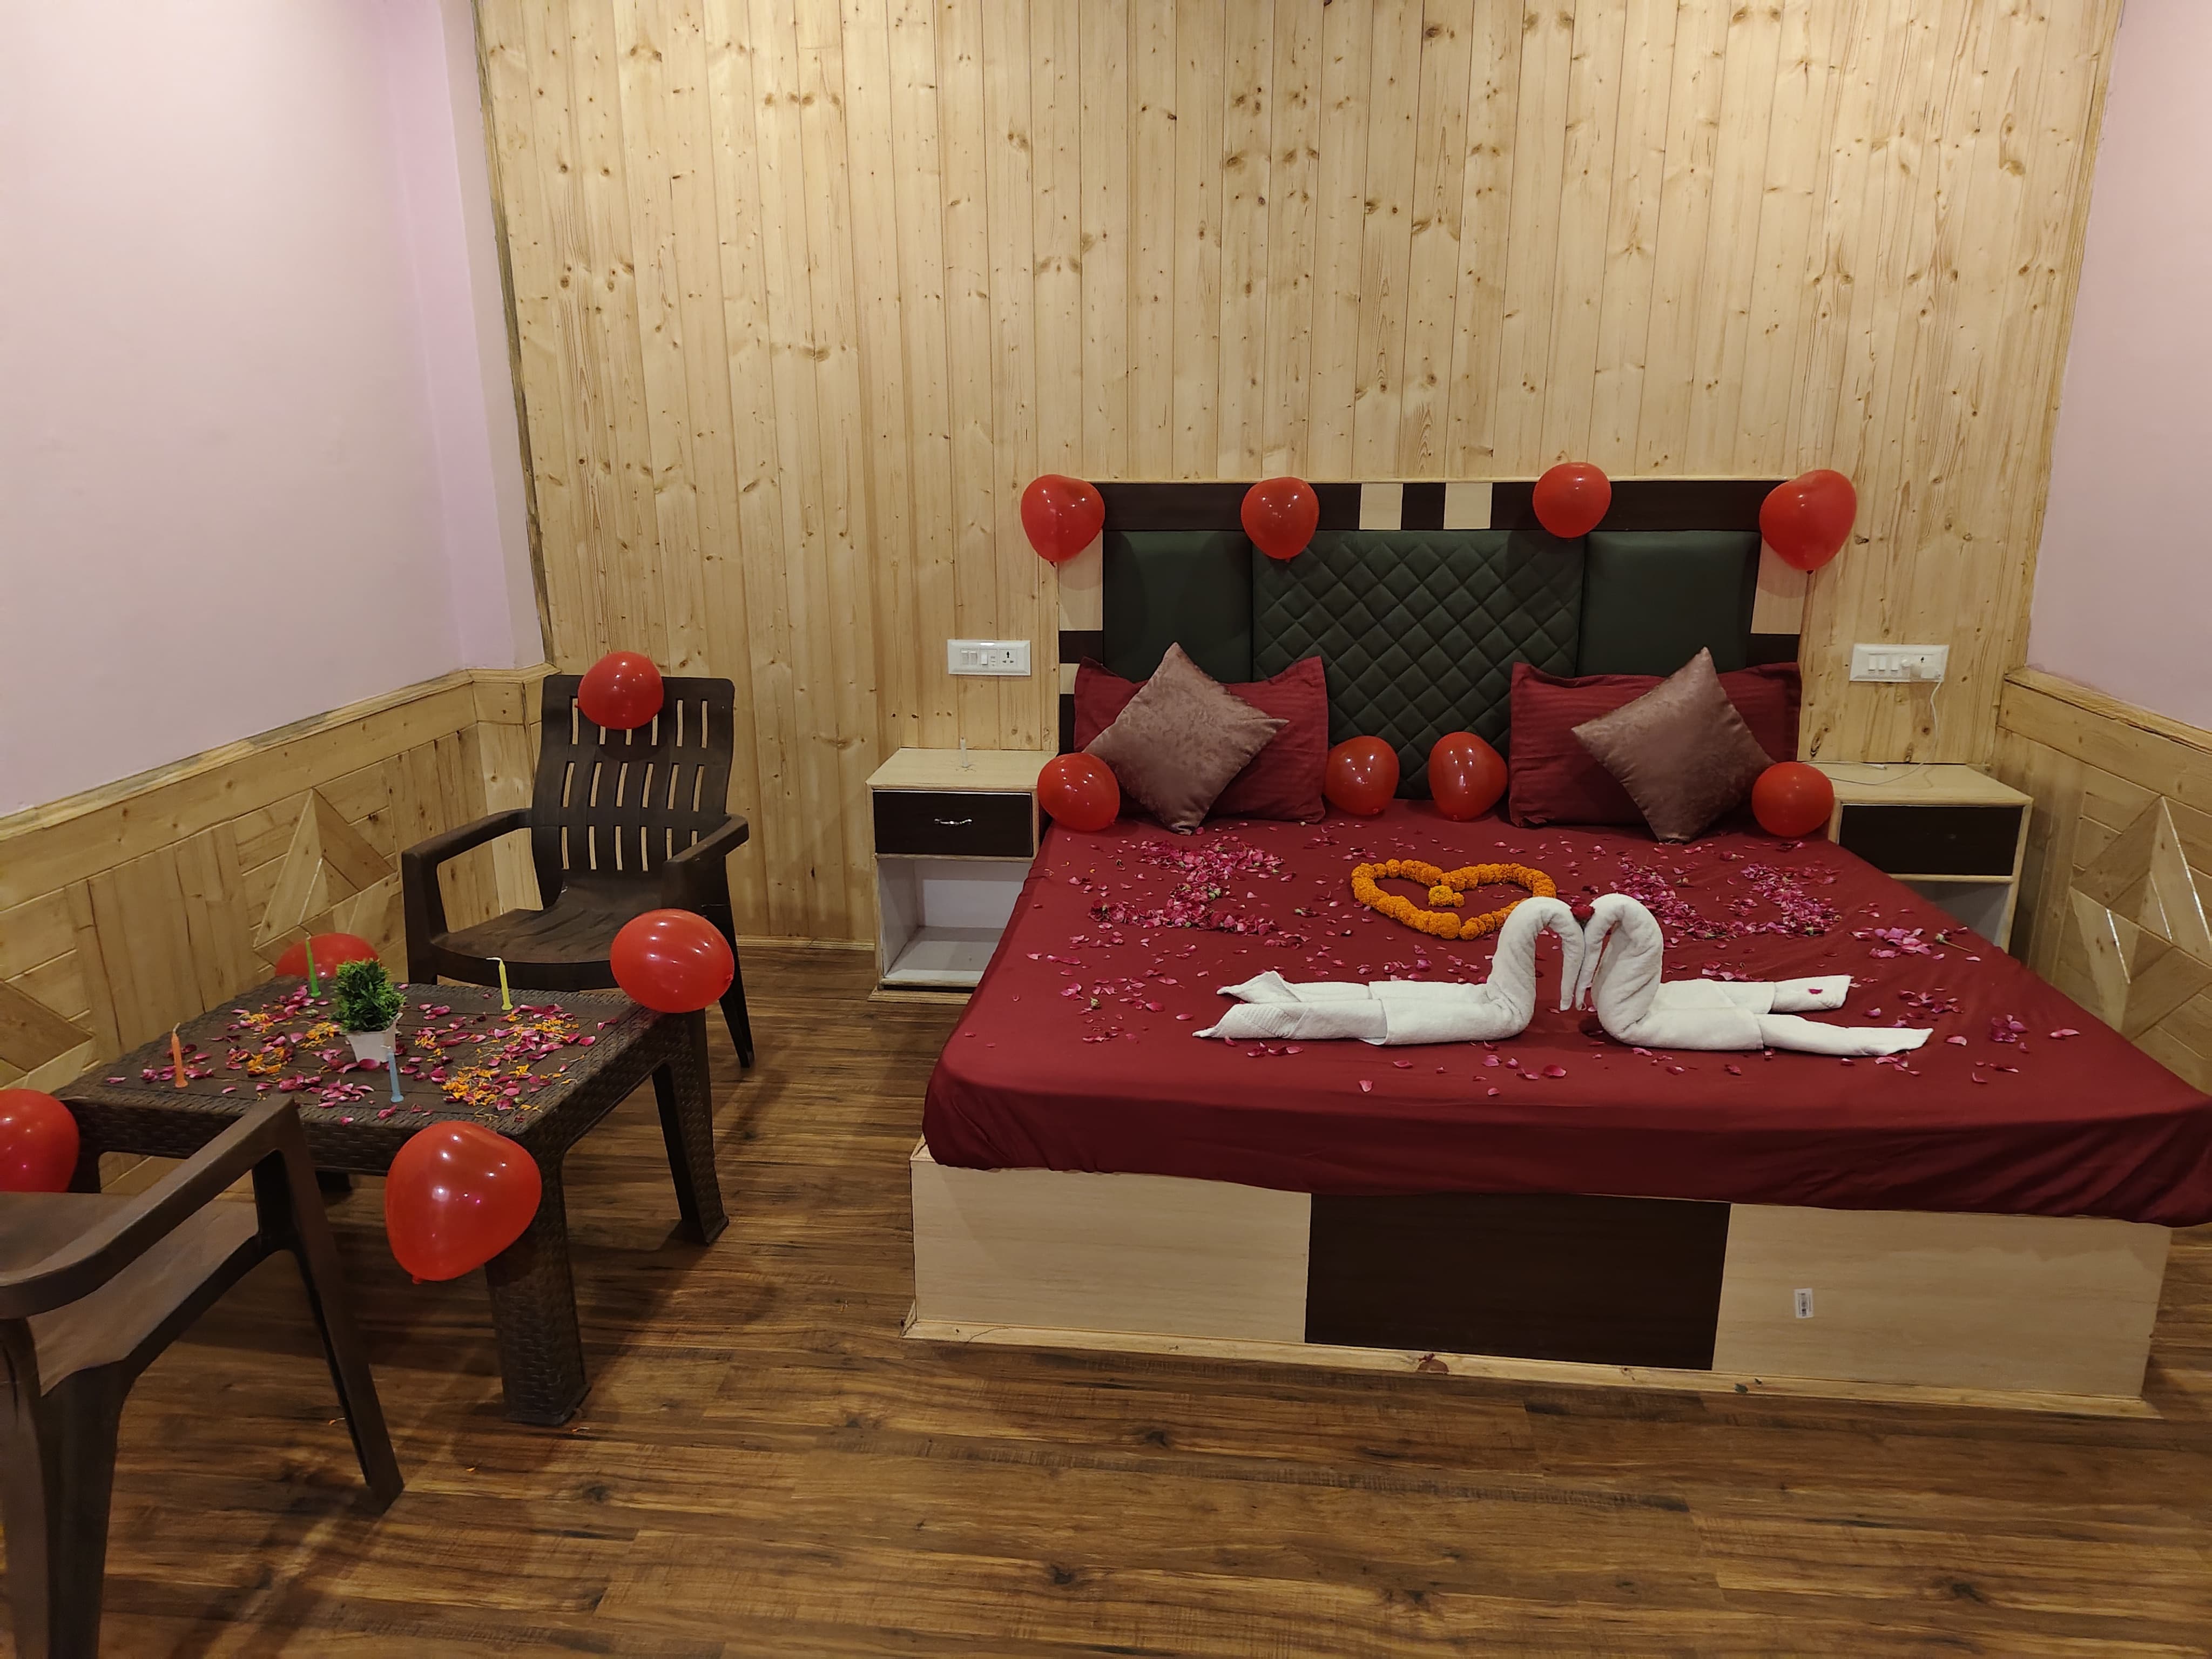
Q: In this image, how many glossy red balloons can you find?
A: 13